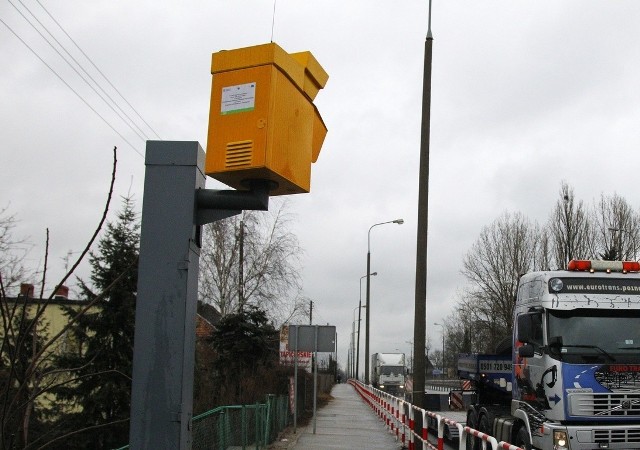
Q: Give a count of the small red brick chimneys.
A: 2